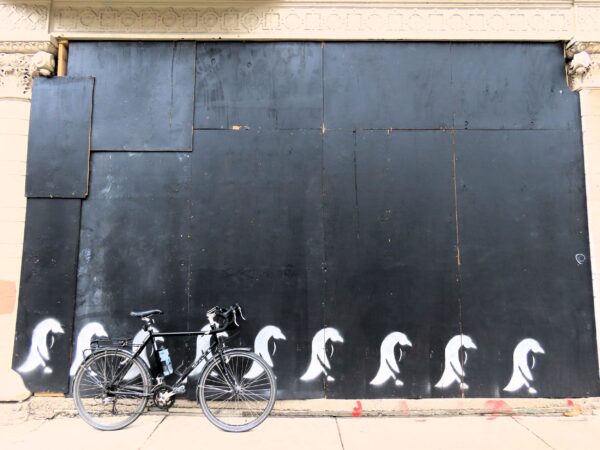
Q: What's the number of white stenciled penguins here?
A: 9